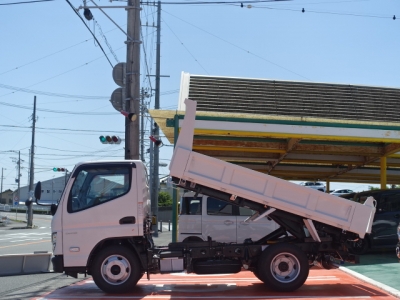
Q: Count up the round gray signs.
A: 2